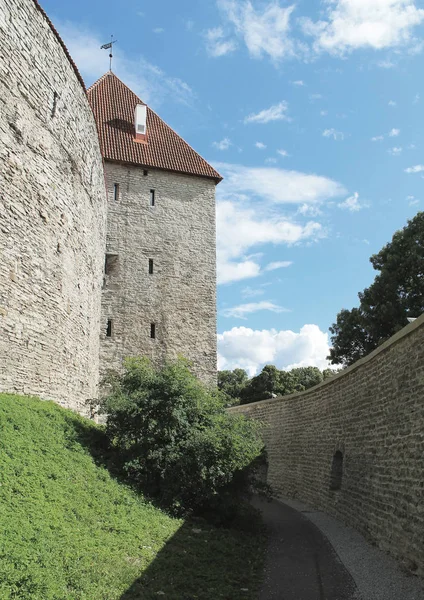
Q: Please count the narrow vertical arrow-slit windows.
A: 5